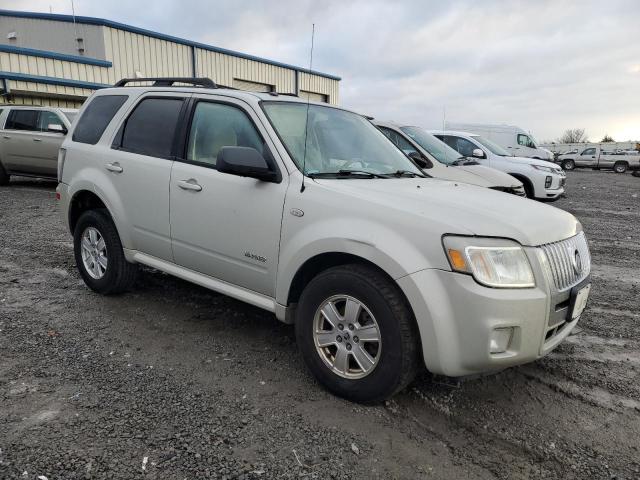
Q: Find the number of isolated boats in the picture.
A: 0